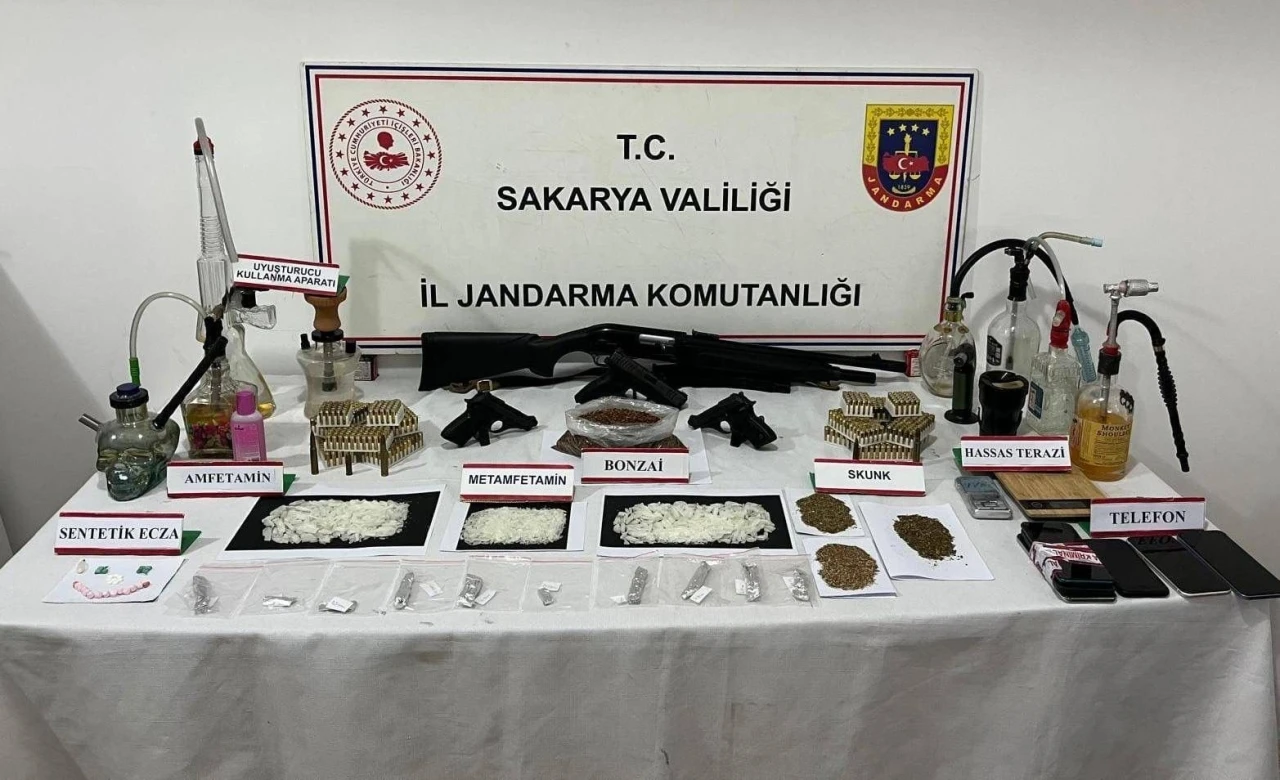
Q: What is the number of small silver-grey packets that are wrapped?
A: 10